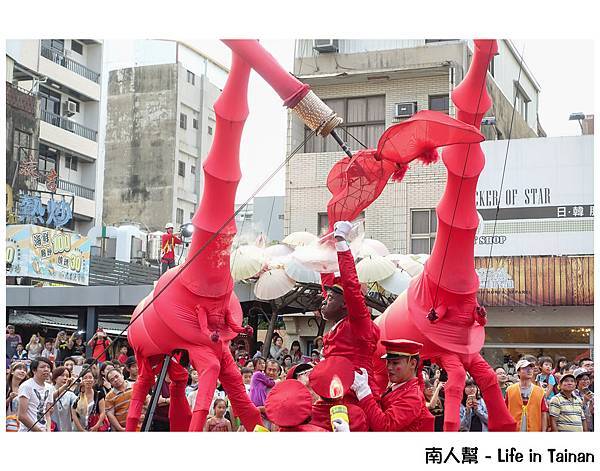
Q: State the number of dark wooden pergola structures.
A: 1